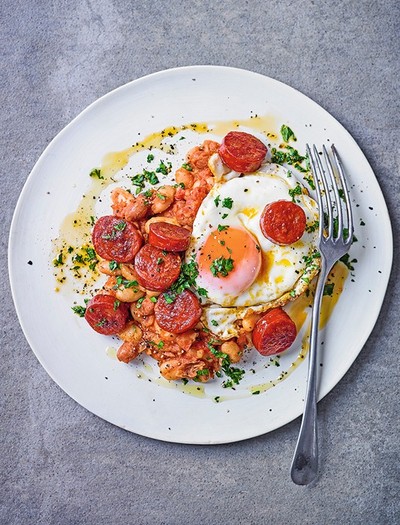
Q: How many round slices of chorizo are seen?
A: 8